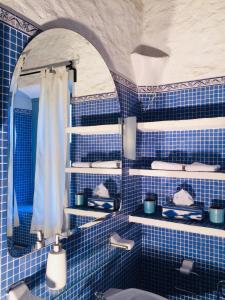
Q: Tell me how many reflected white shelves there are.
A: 3